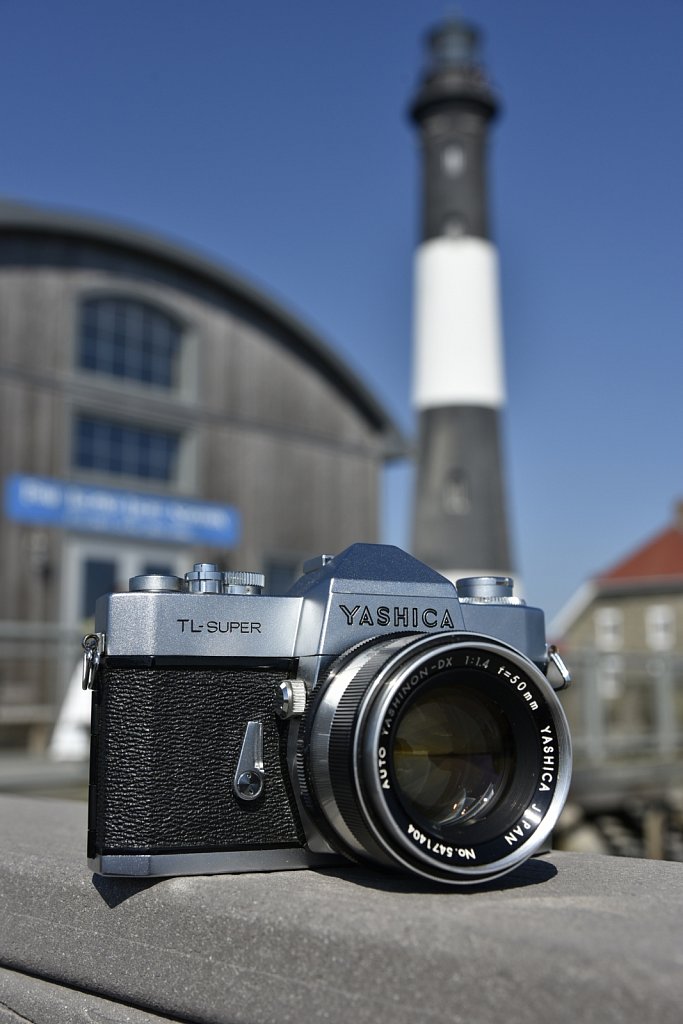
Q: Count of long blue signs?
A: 1